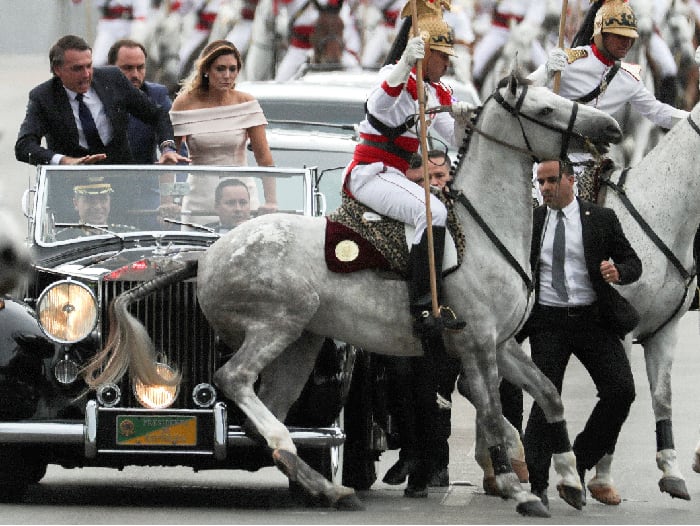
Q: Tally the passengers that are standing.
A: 3